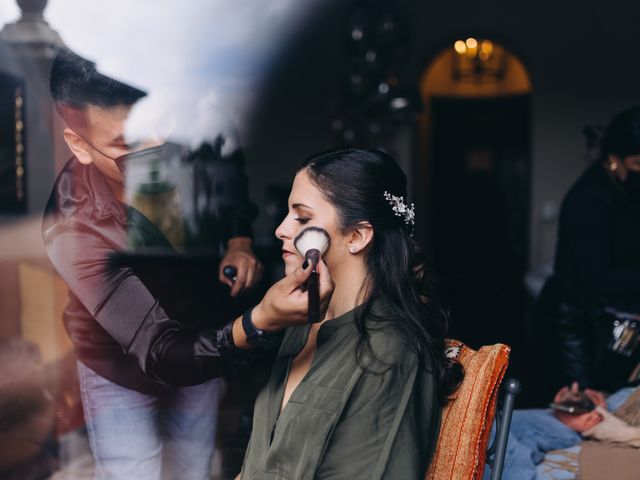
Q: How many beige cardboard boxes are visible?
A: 0